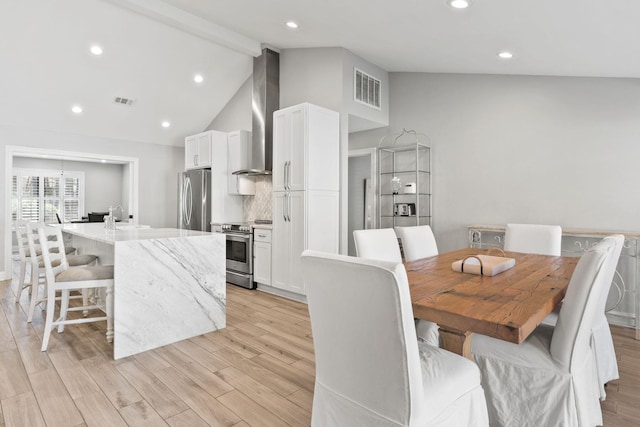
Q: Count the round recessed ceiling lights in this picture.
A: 7